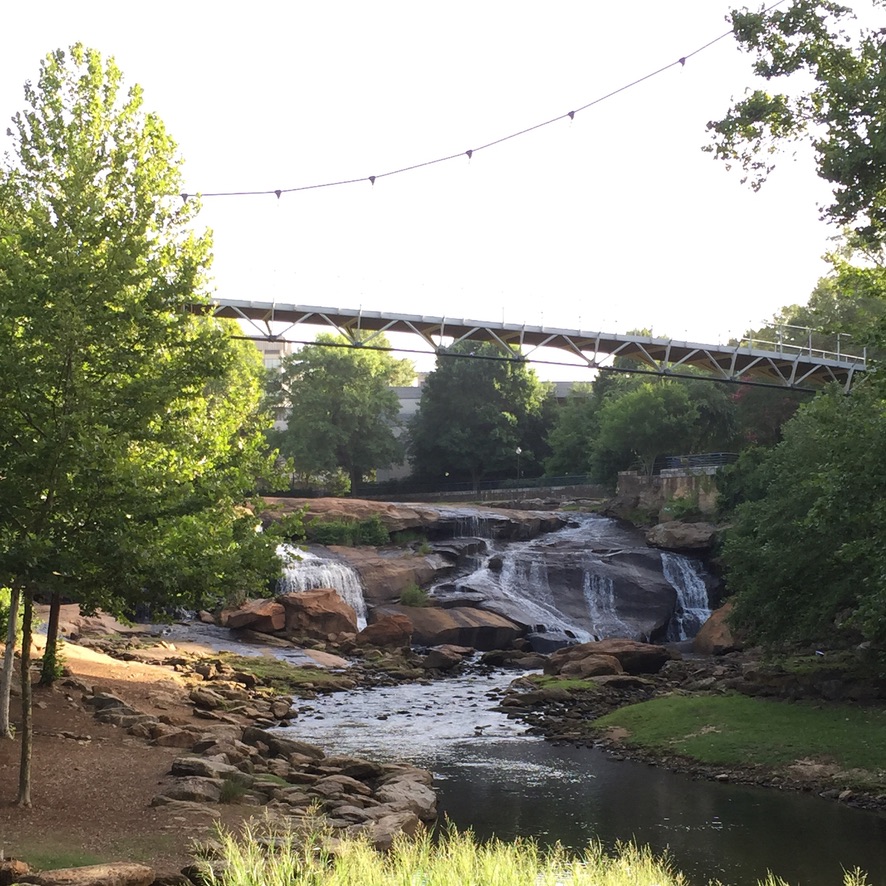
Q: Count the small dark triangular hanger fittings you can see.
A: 6